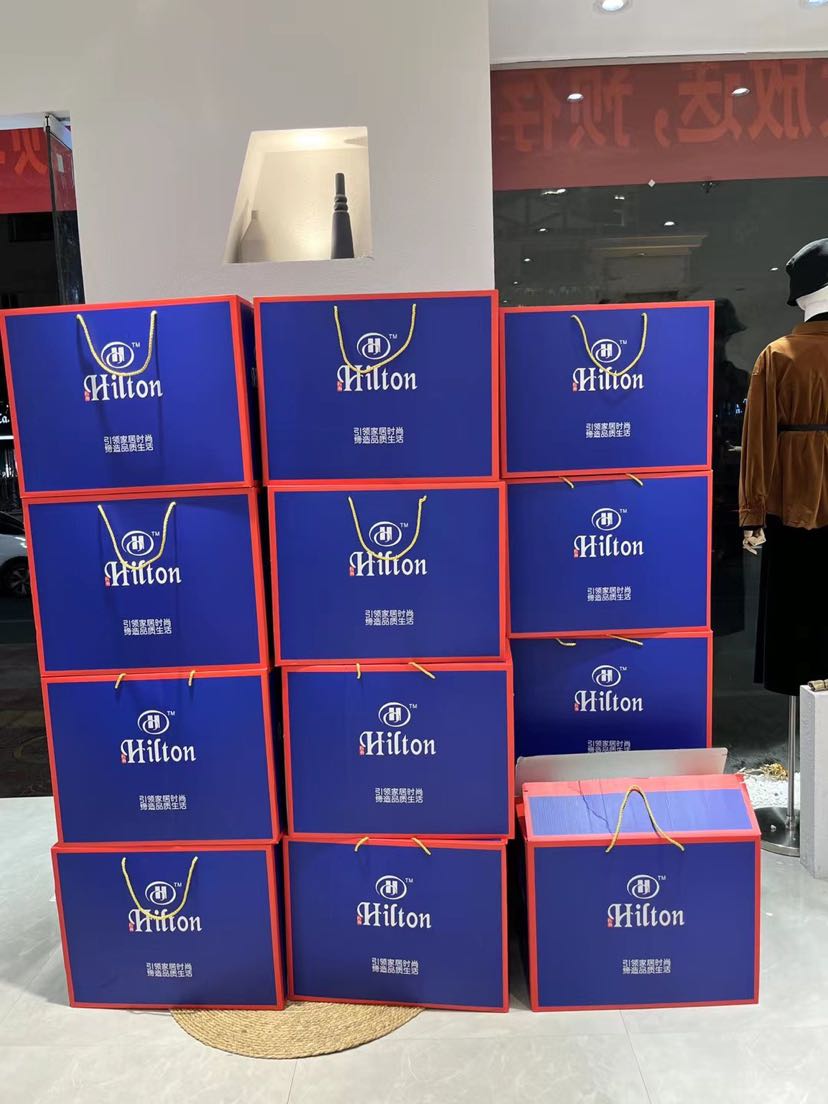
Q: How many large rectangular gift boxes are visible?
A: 12